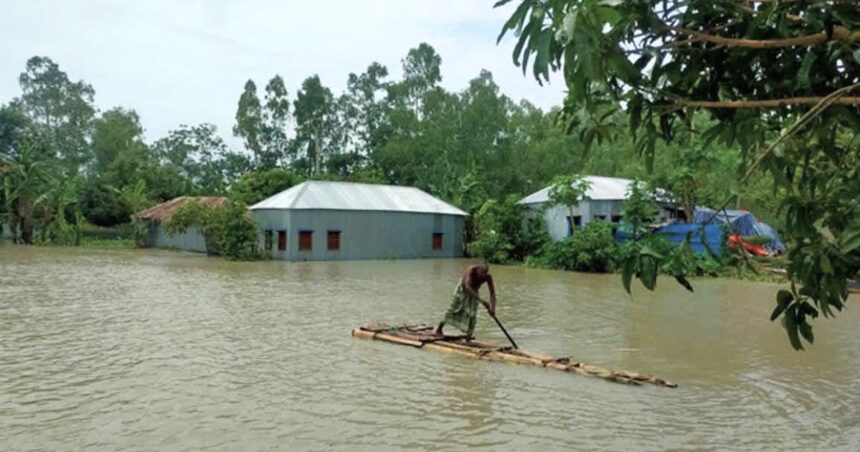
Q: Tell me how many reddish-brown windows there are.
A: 4